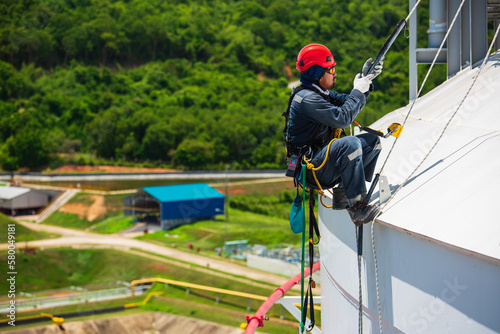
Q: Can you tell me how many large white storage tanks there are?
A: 1